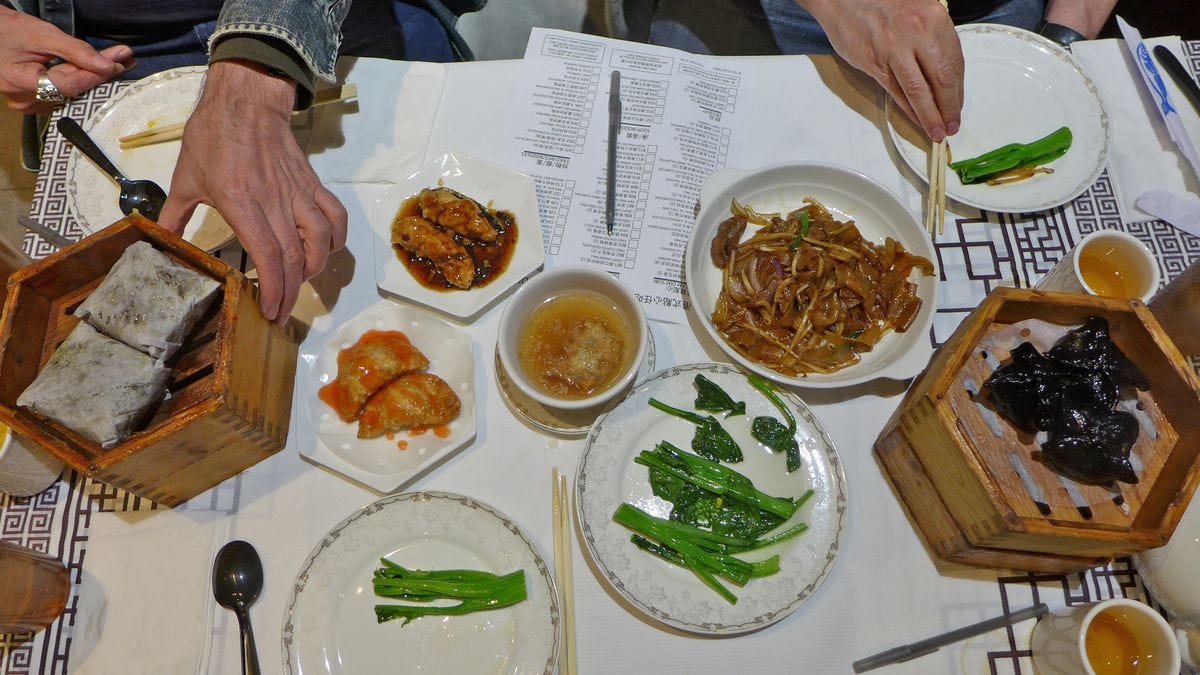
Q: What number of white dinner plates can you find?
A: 4